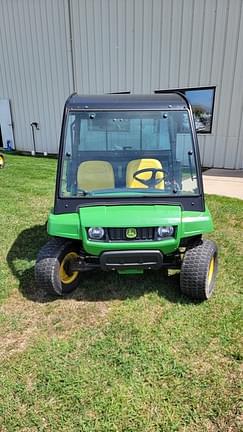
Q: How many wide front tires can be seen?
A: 2